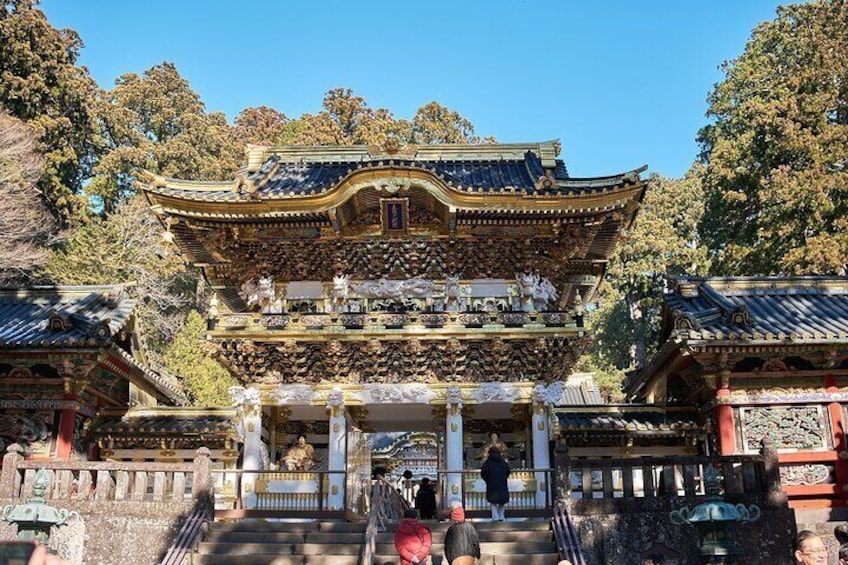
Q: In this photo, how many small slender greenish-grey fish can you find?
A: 0